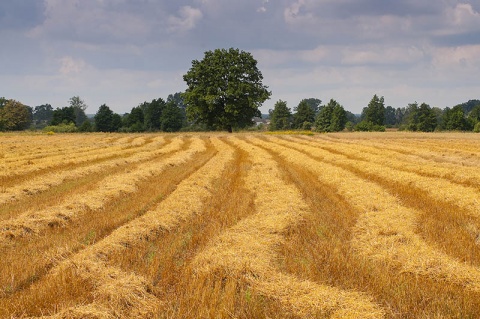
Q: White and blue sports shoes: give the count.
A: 0